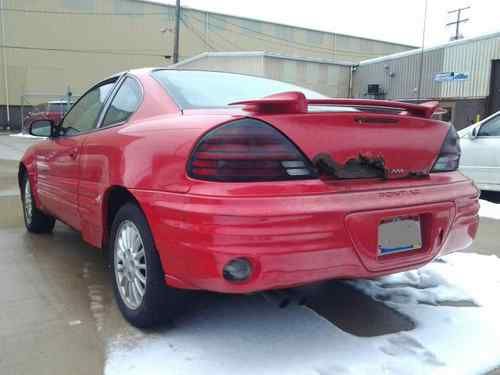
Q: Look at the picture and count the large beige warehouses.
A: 1